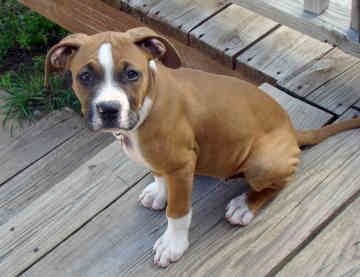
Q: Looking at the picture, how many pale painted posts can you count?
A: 2